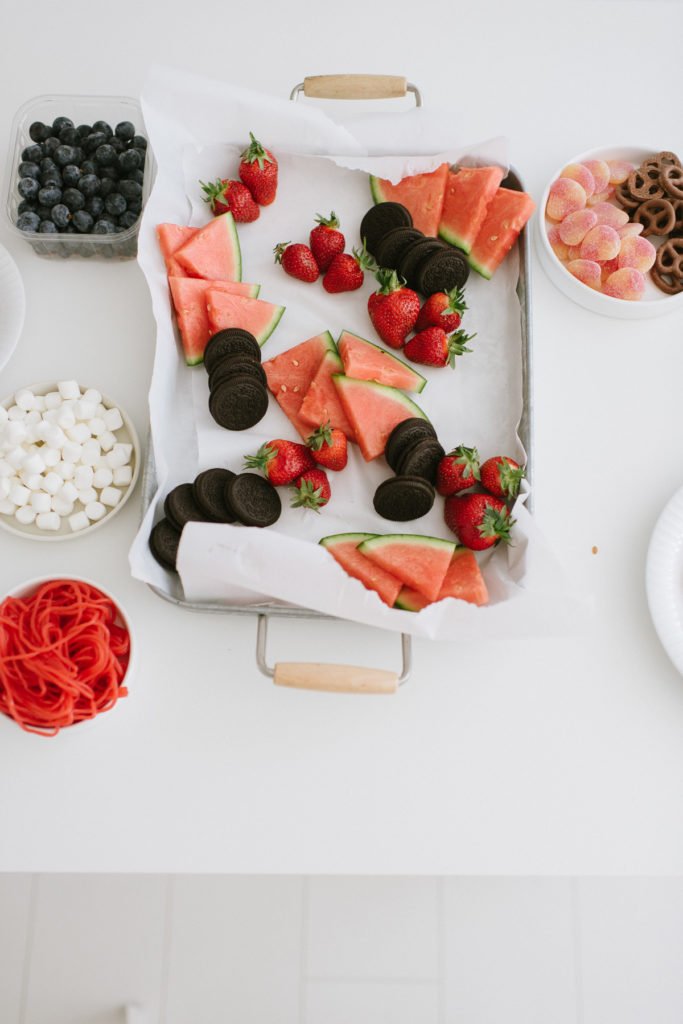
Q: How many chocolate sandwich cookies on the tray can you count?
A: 14